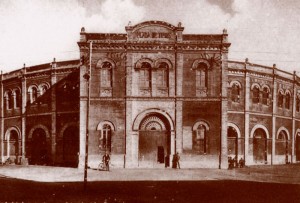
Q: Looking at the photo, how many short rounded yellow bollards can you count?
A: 0